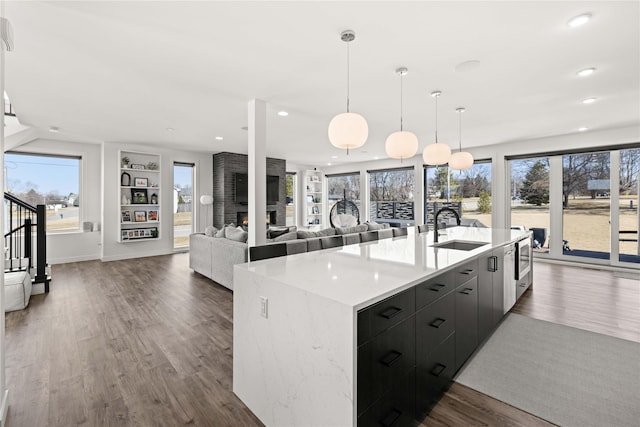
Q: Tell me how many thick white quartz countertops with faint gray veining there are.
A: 1